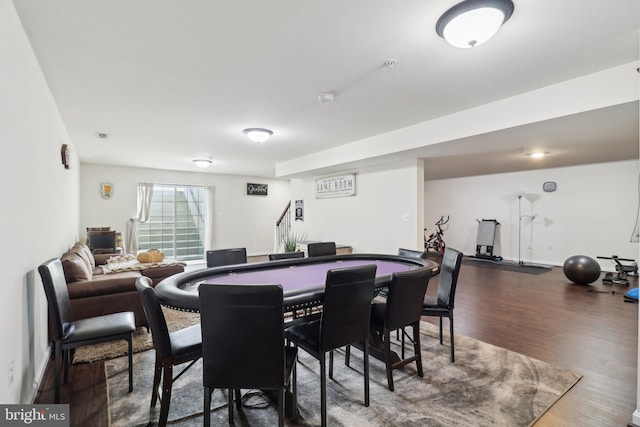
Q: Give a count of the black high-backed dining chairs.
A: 10